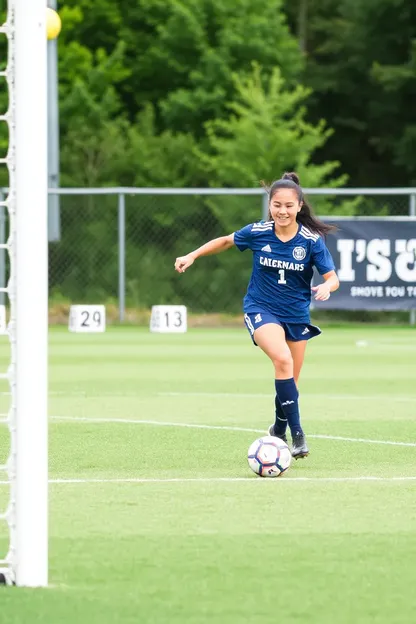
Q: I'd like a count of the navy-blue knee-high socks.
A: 2